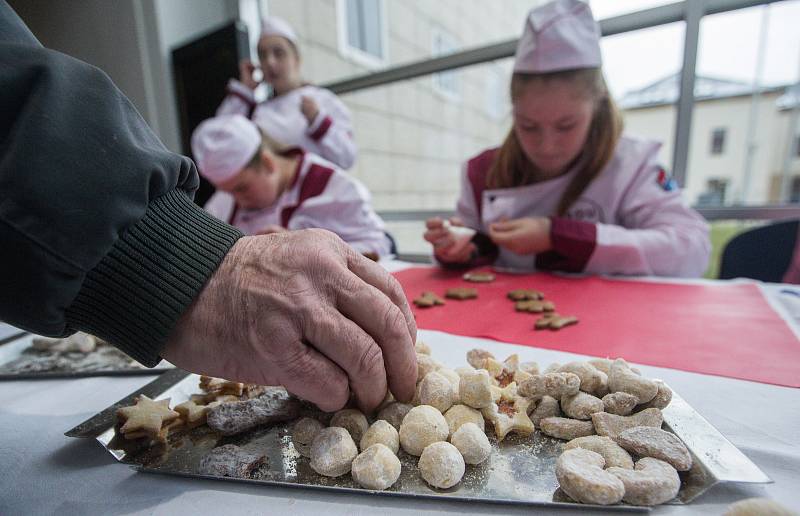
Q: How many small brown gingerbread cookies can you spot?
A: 6